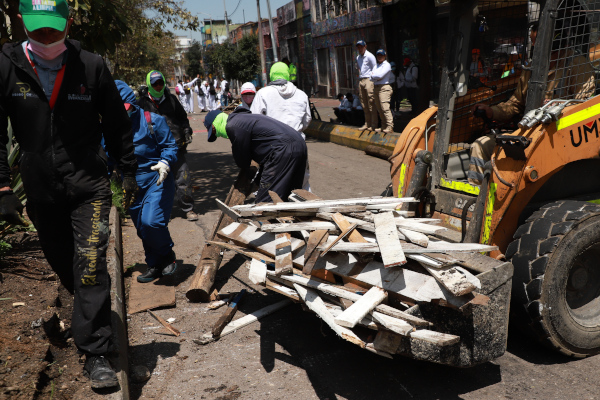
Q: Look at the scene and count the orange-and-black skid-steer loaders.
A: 1